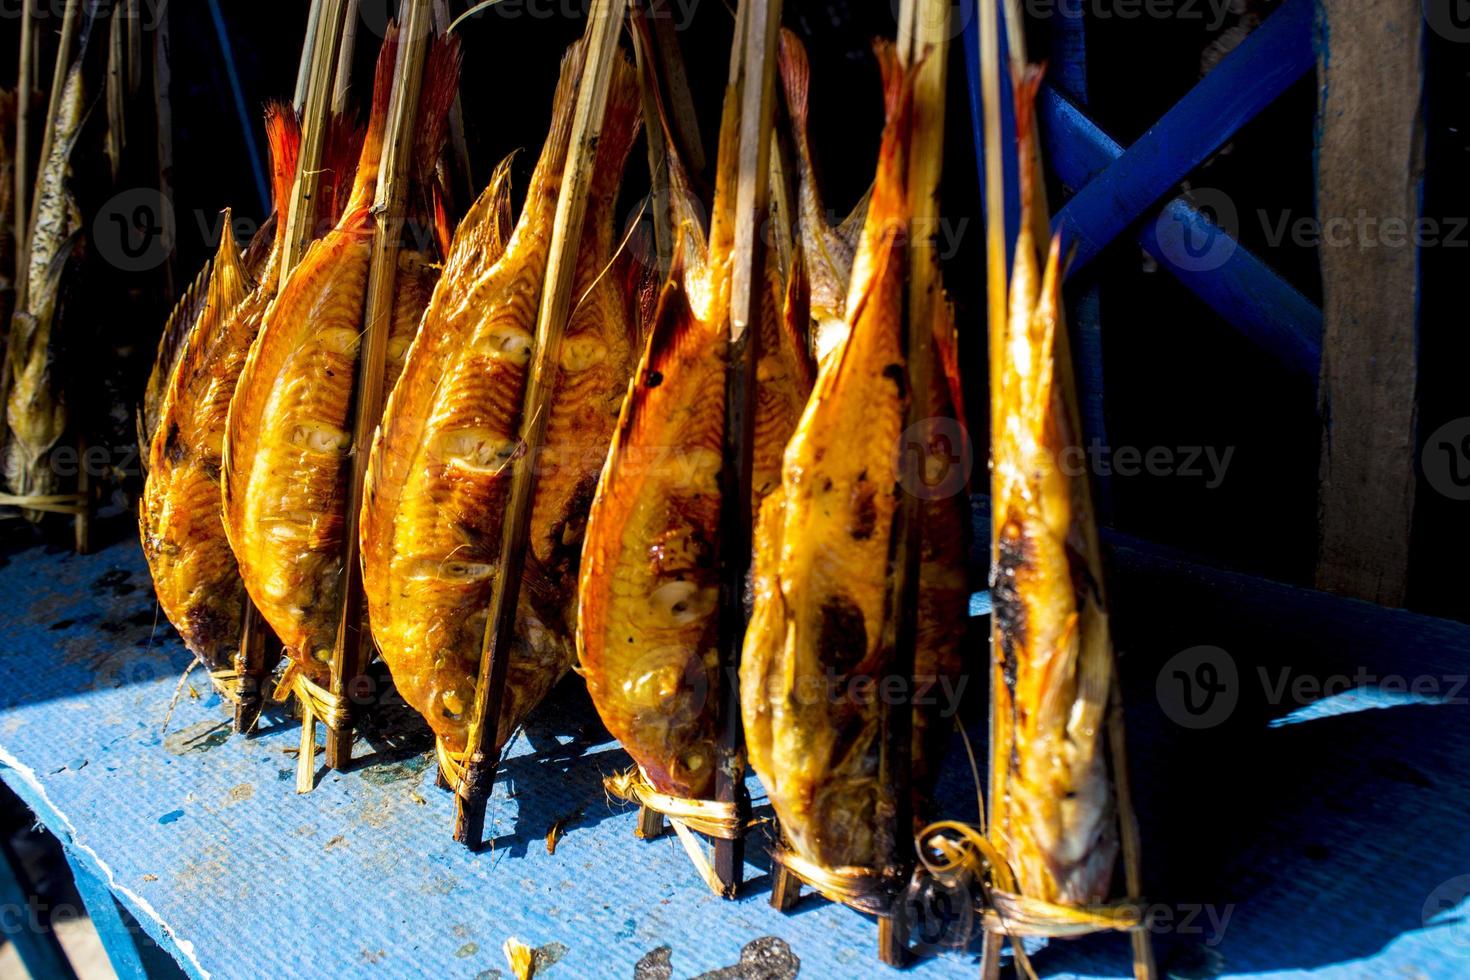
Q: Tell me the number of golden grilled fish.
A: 6